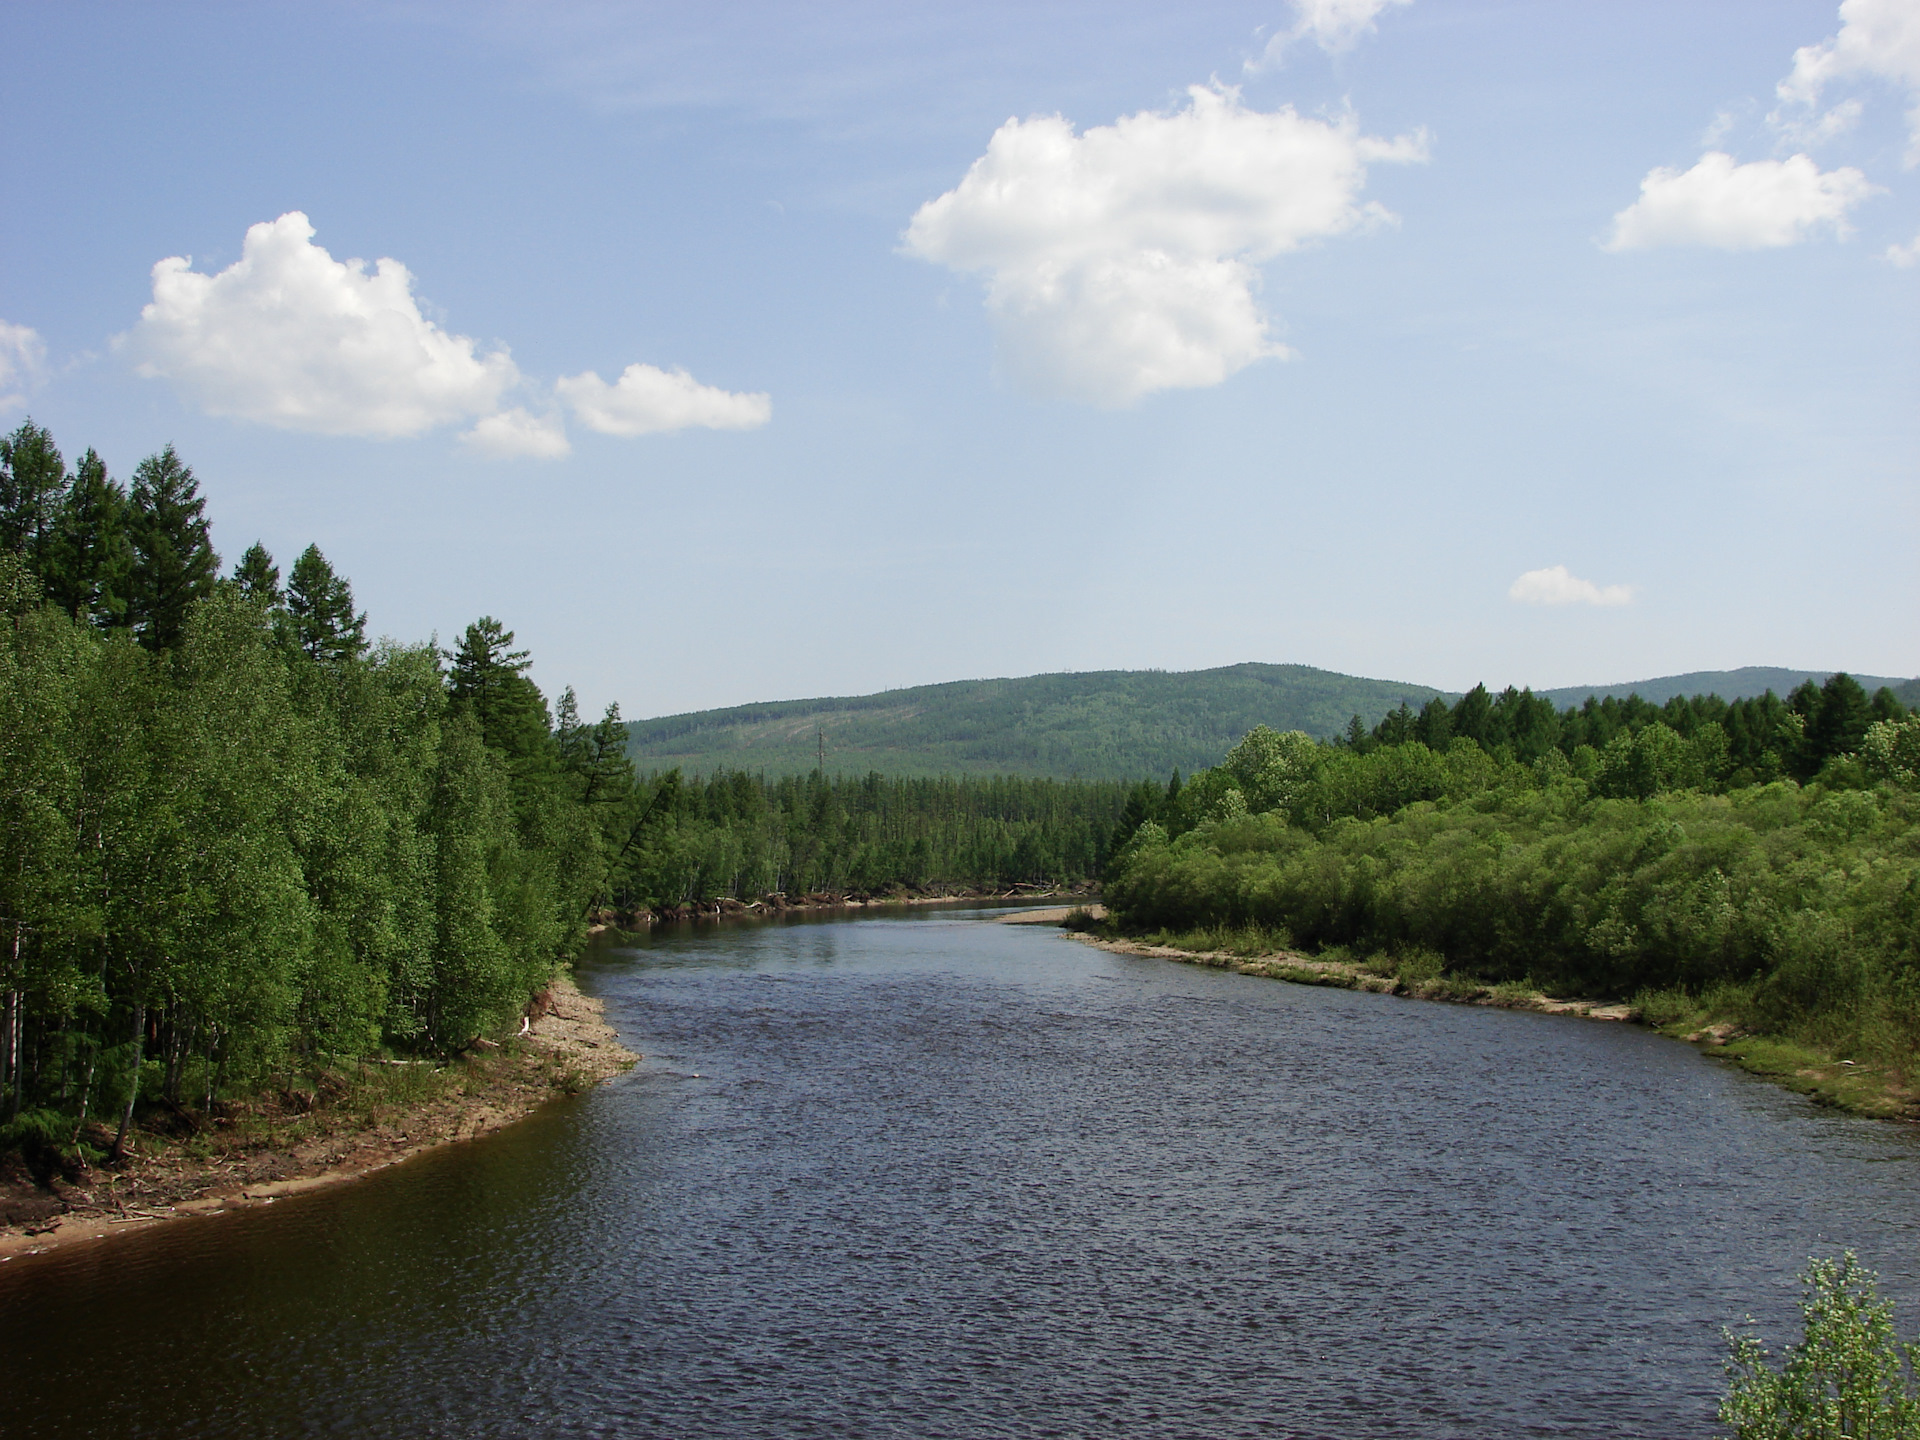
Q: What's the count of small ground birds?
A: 0